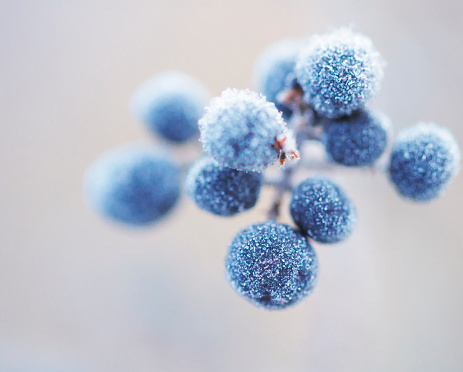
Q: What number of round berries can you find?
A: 10